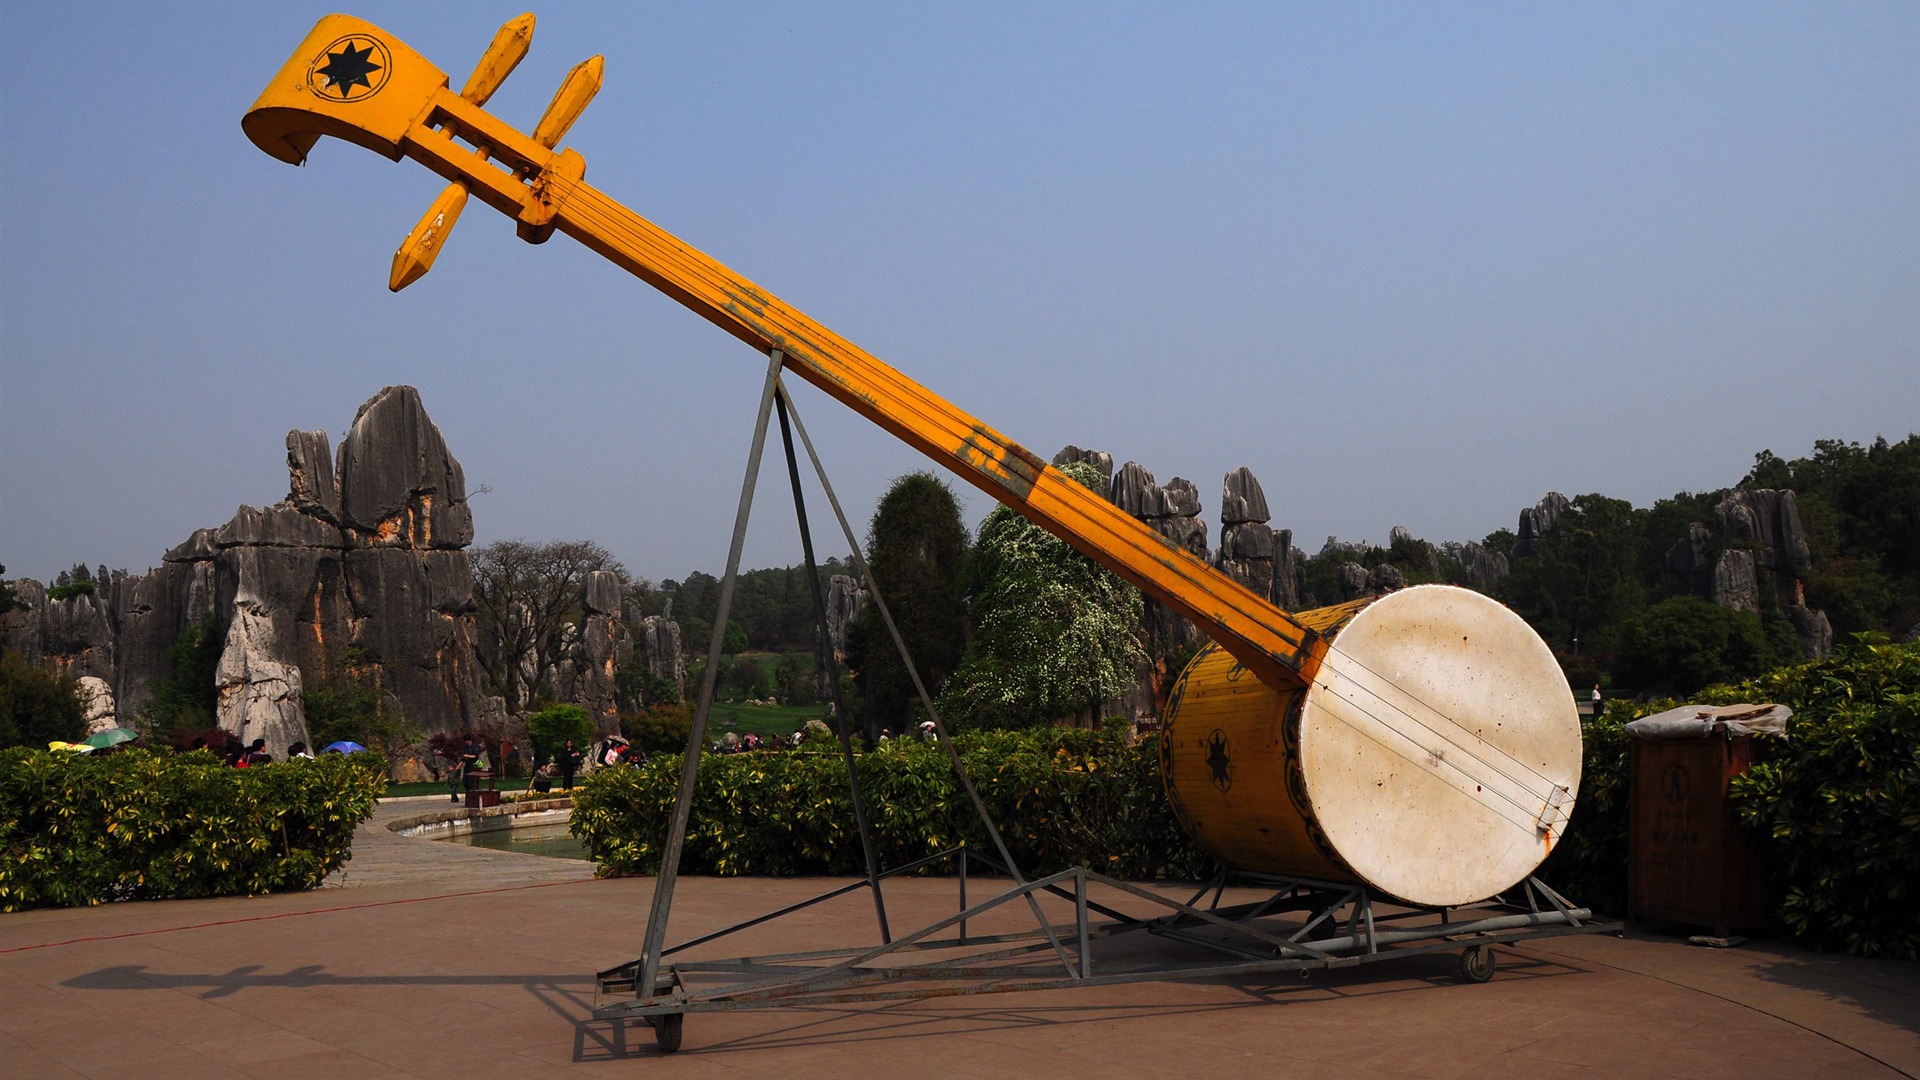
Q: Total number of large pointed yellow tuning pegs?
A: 3